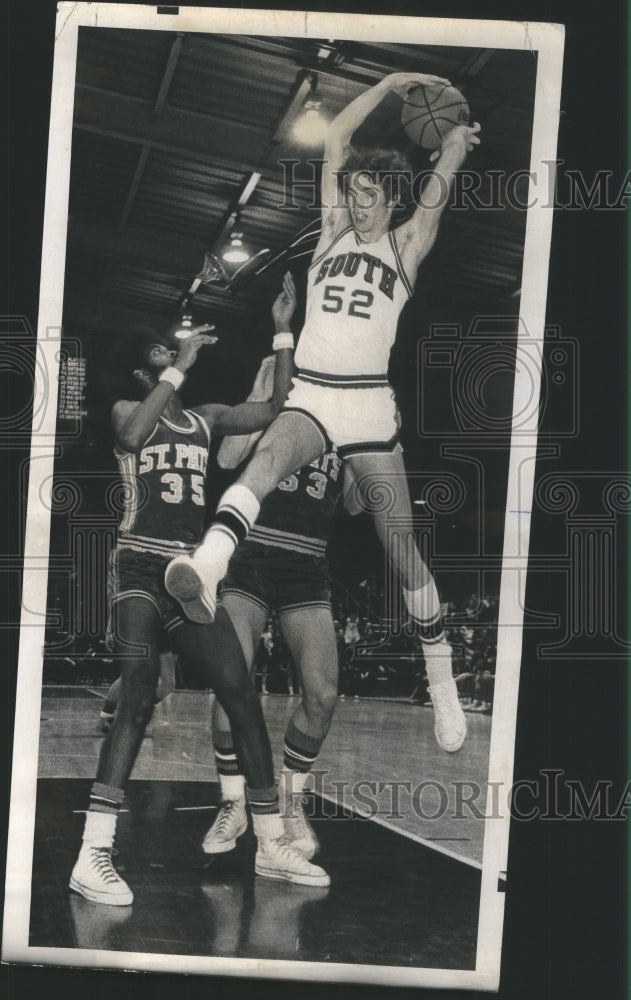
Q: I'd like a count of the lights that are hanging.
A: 3